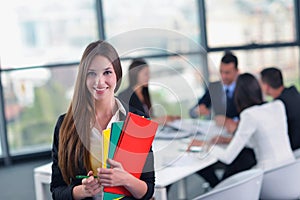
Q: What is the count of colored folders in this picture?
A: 3